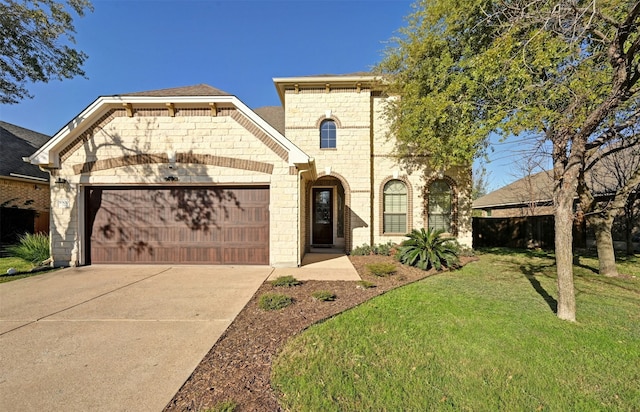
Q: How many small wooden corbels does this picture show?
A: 6